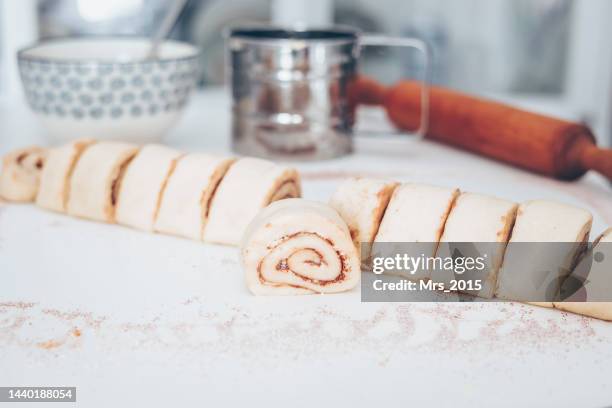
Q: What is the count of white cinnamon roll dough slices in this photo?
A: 12